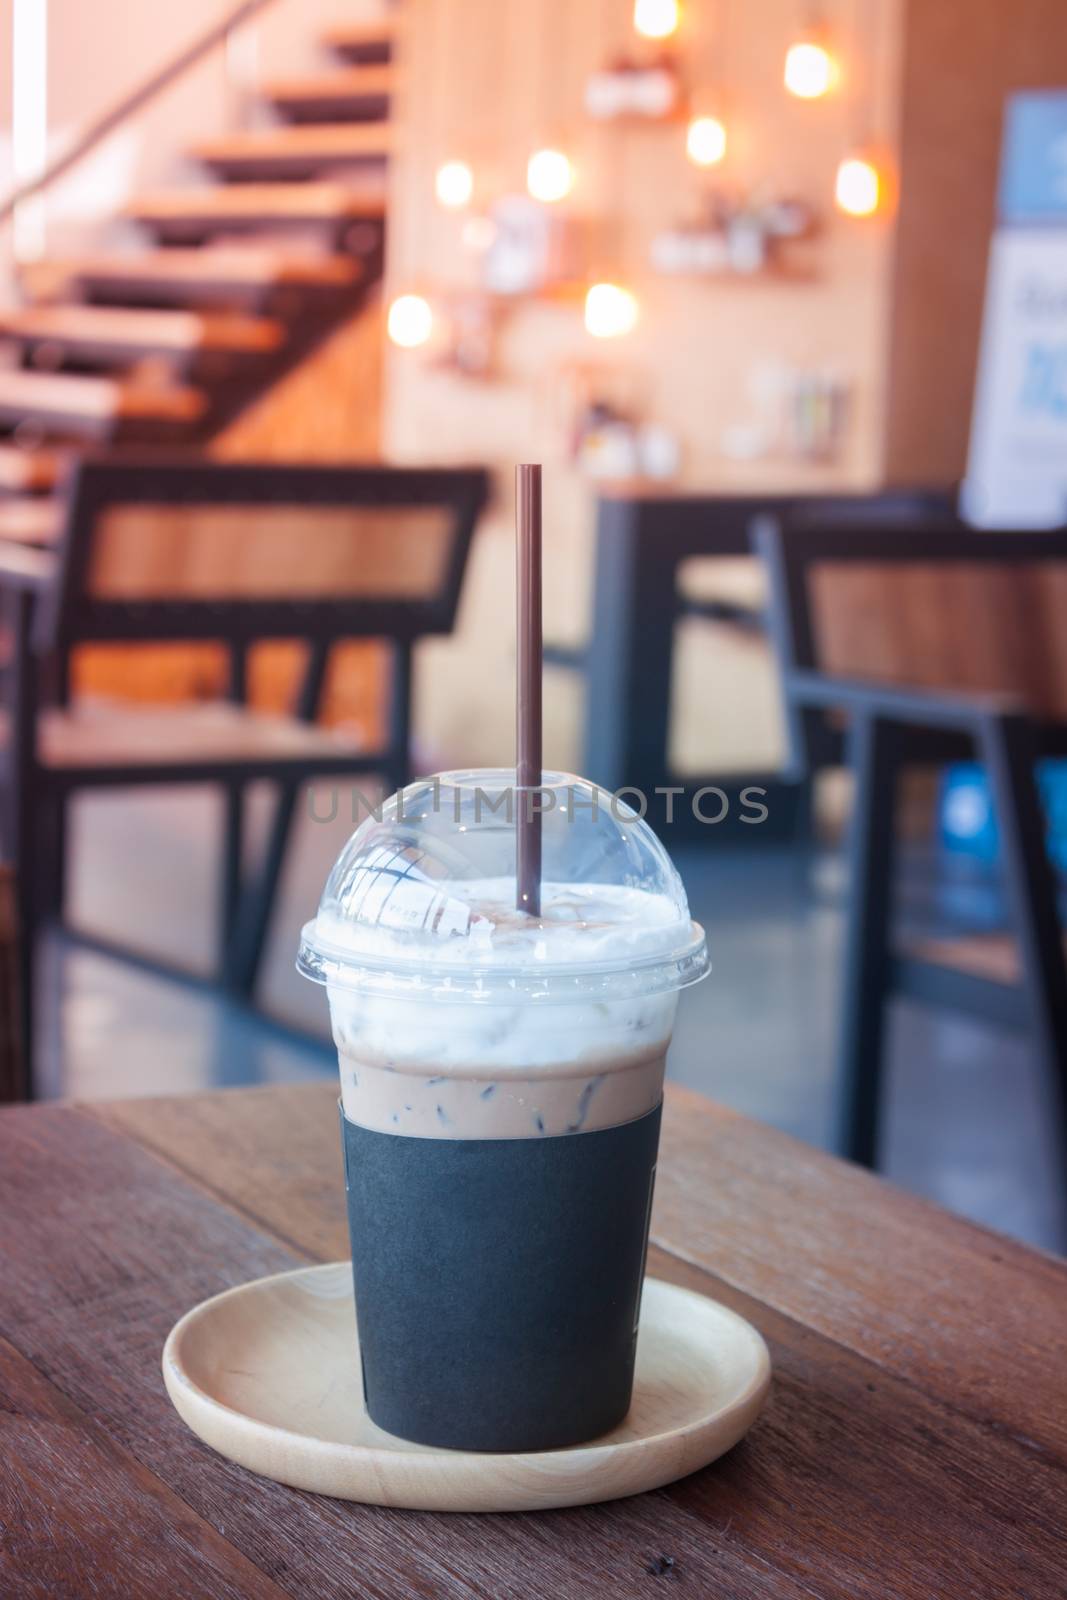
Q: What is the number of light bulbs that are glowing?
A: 8